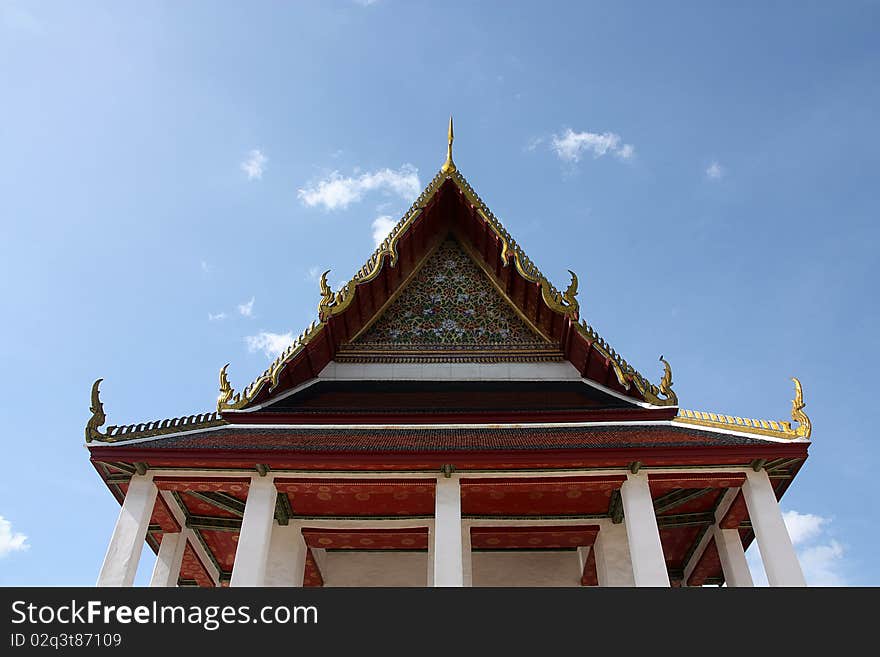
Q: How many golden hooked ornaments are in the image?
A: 6